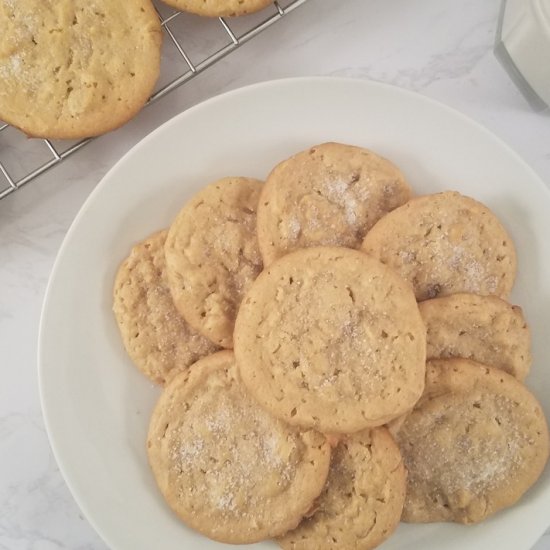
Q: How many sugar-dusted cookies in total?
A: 11